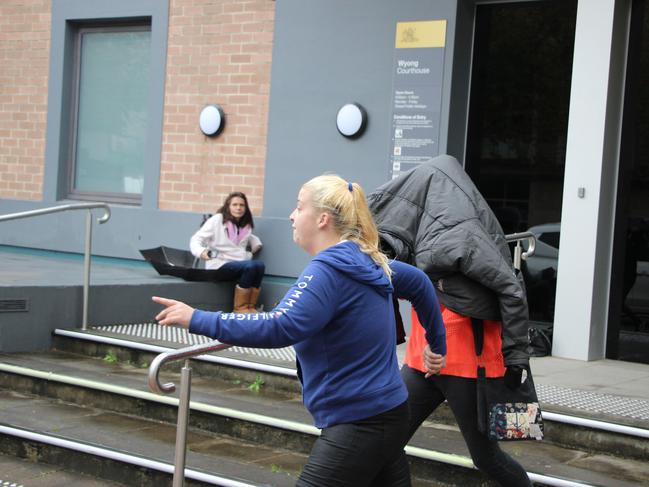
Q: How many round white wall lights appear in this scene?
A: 2